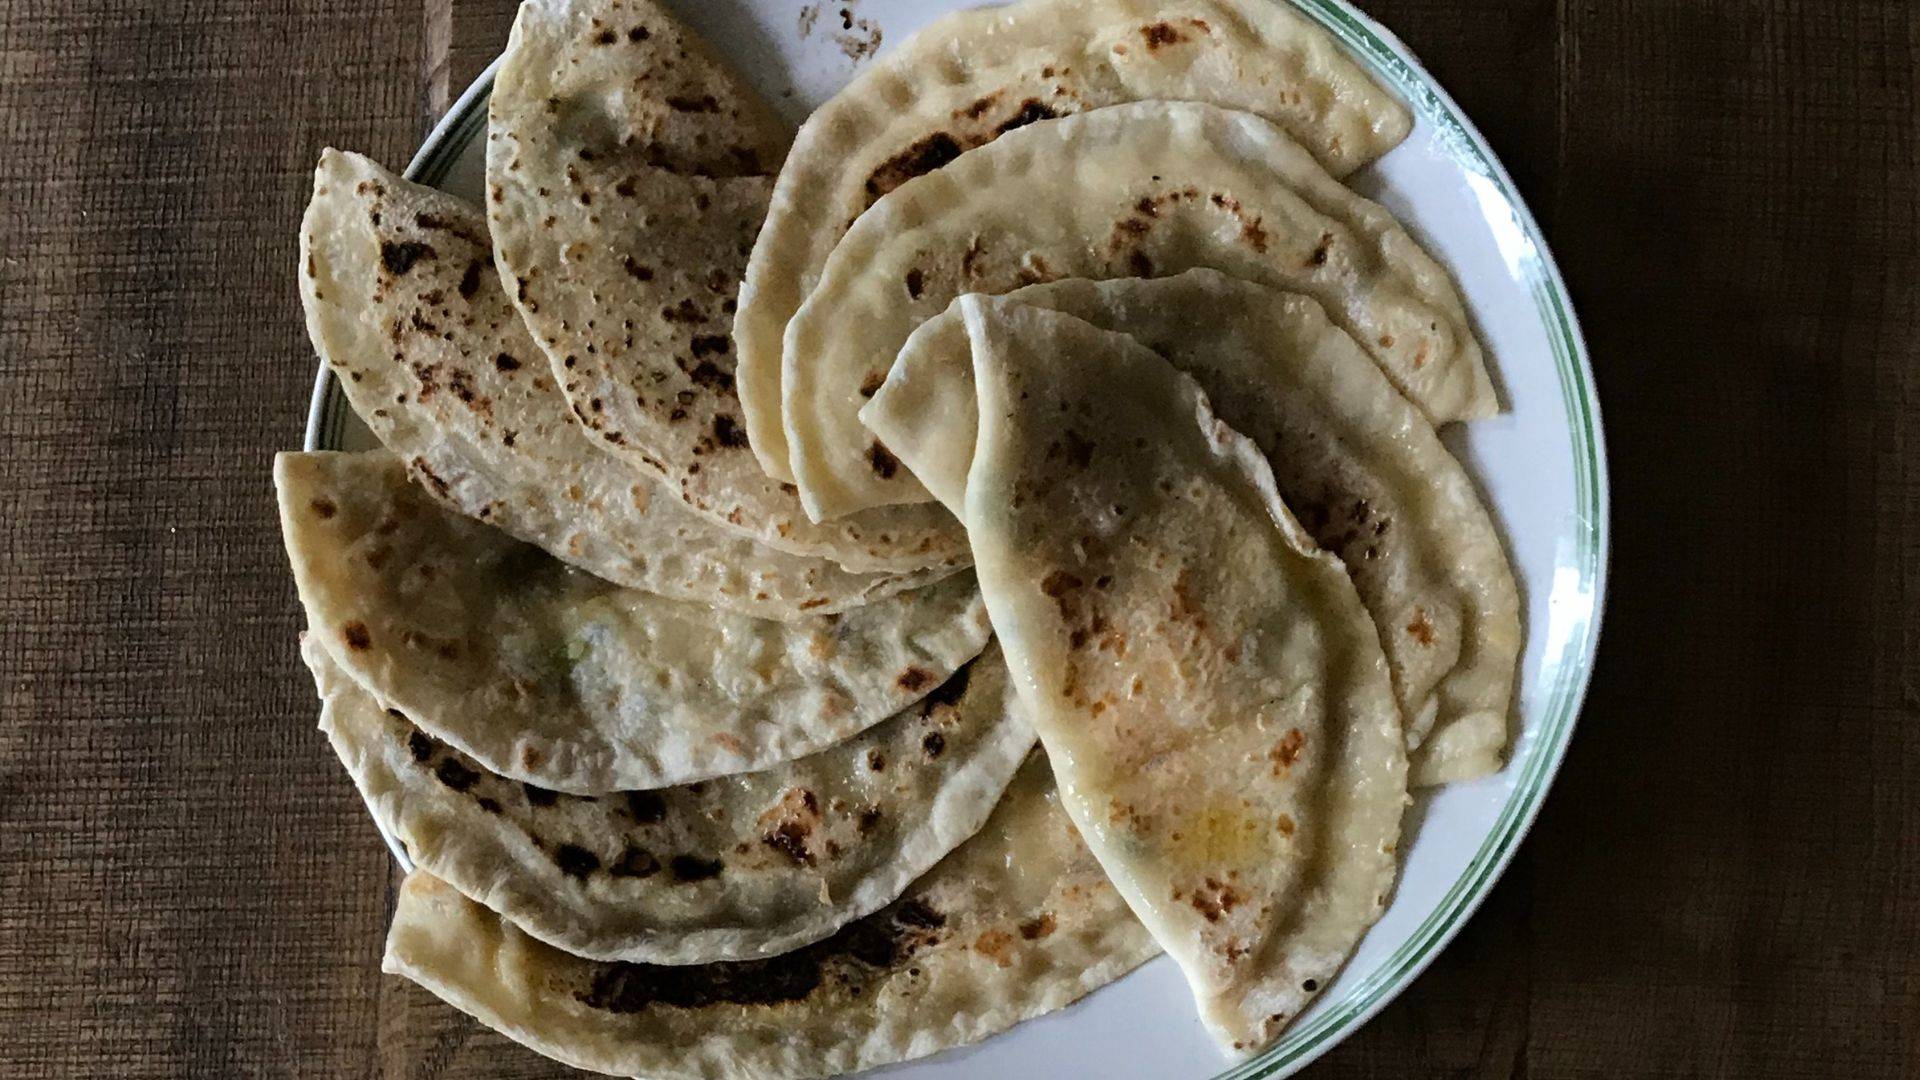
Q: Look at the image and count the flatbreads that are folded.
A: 9